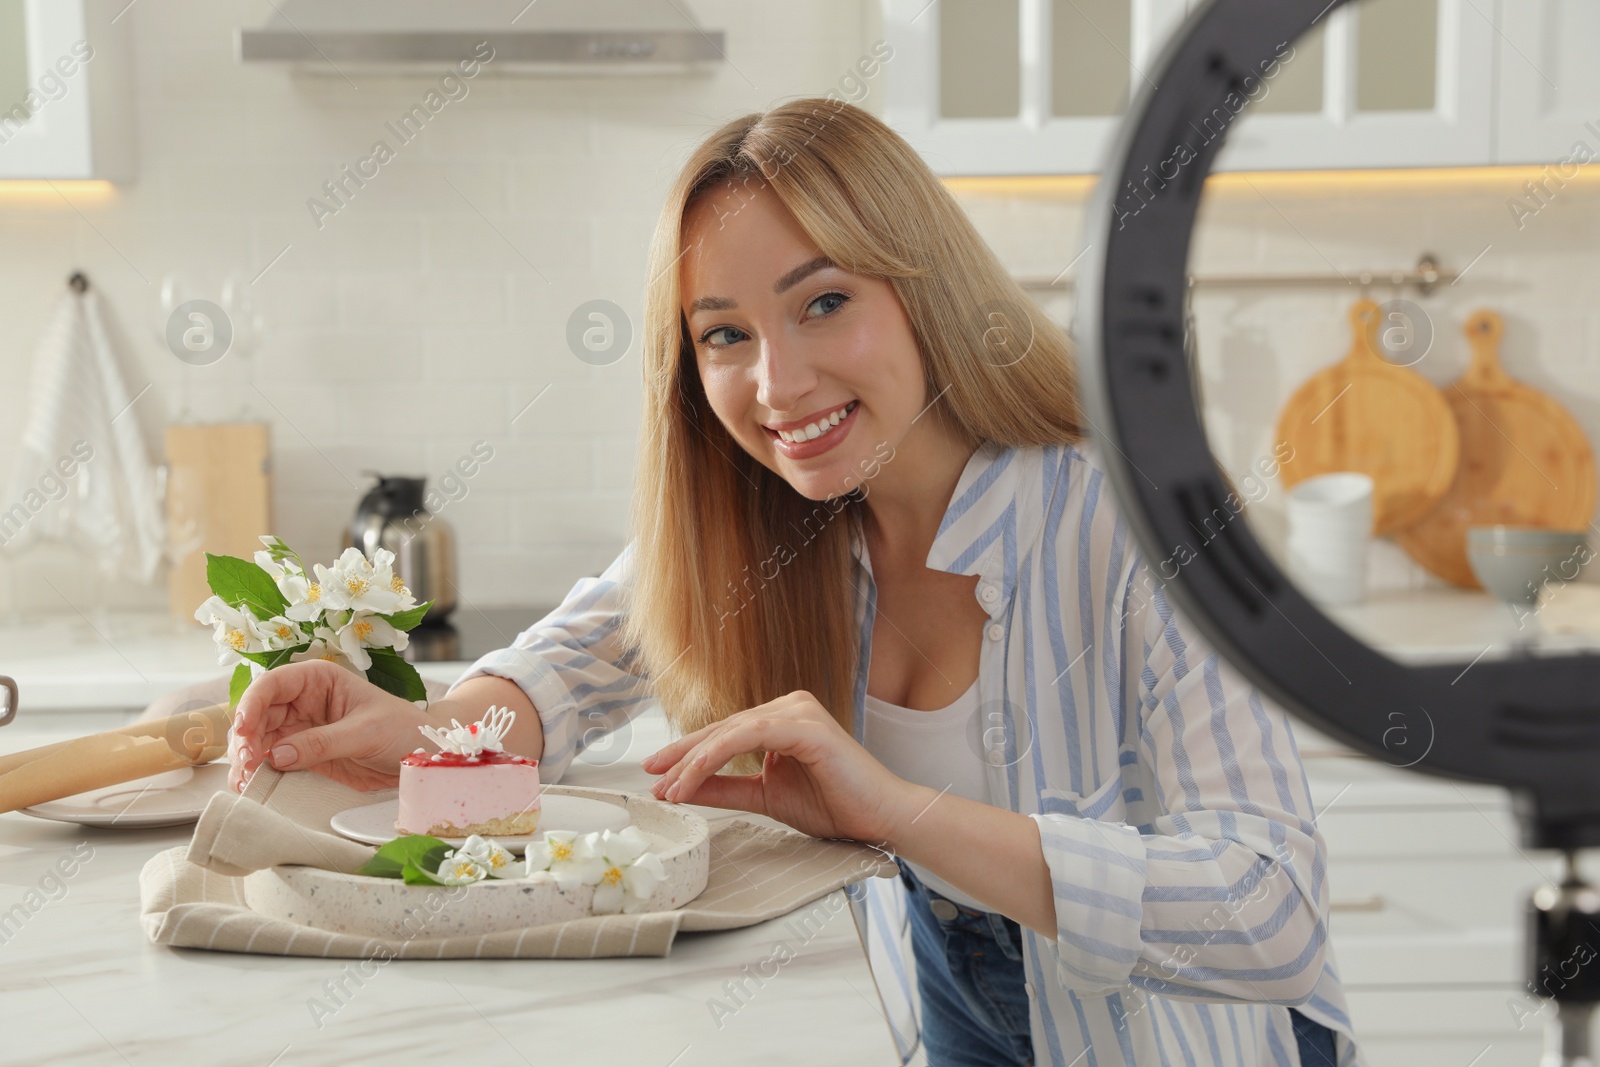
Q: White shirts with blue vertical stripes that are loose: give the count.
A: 1